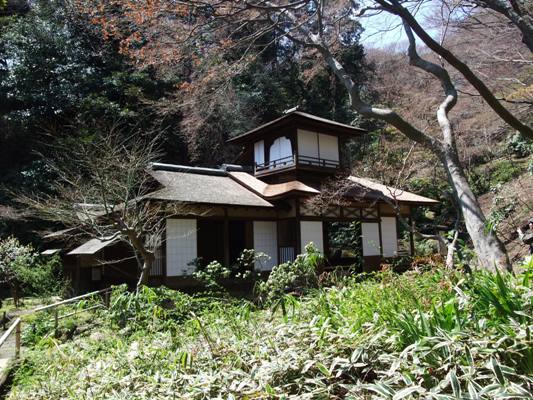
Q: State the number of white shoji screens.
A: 9